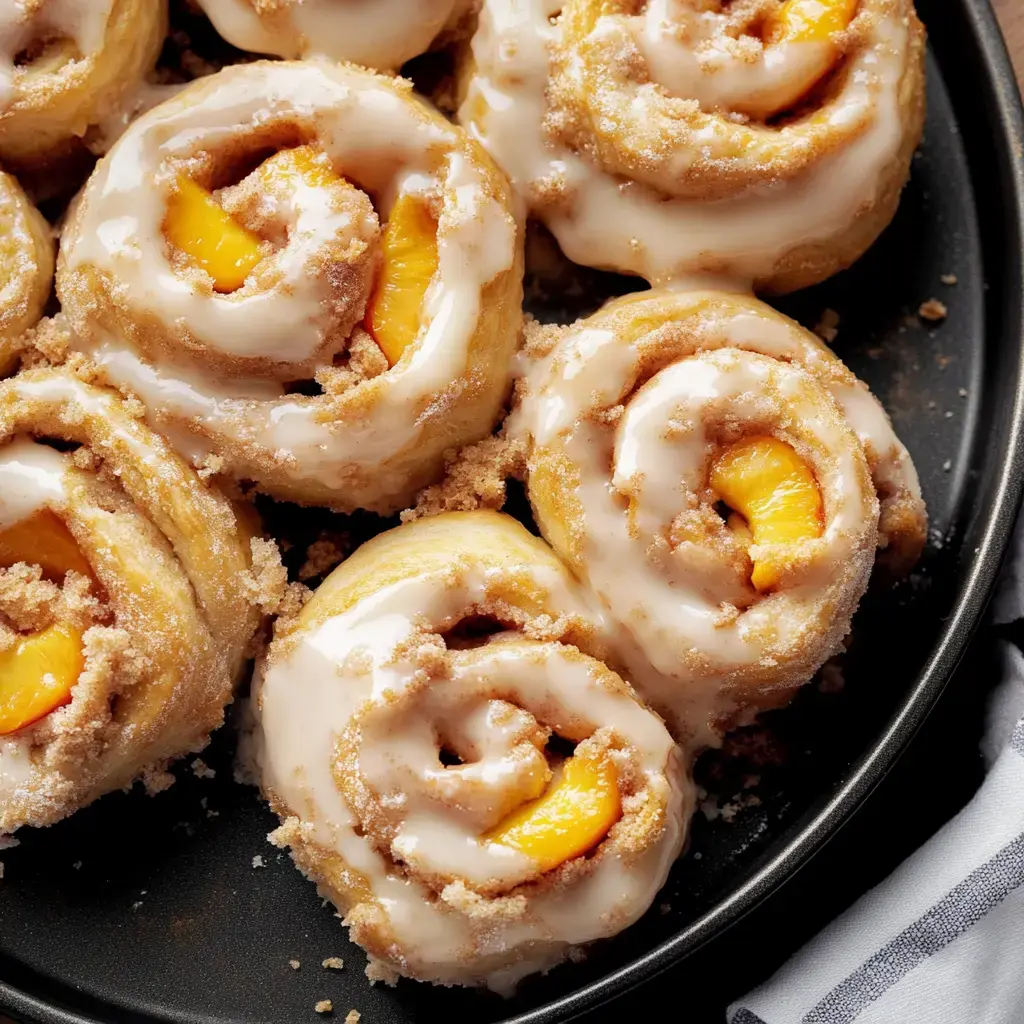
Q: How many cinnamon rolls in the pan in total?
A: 8